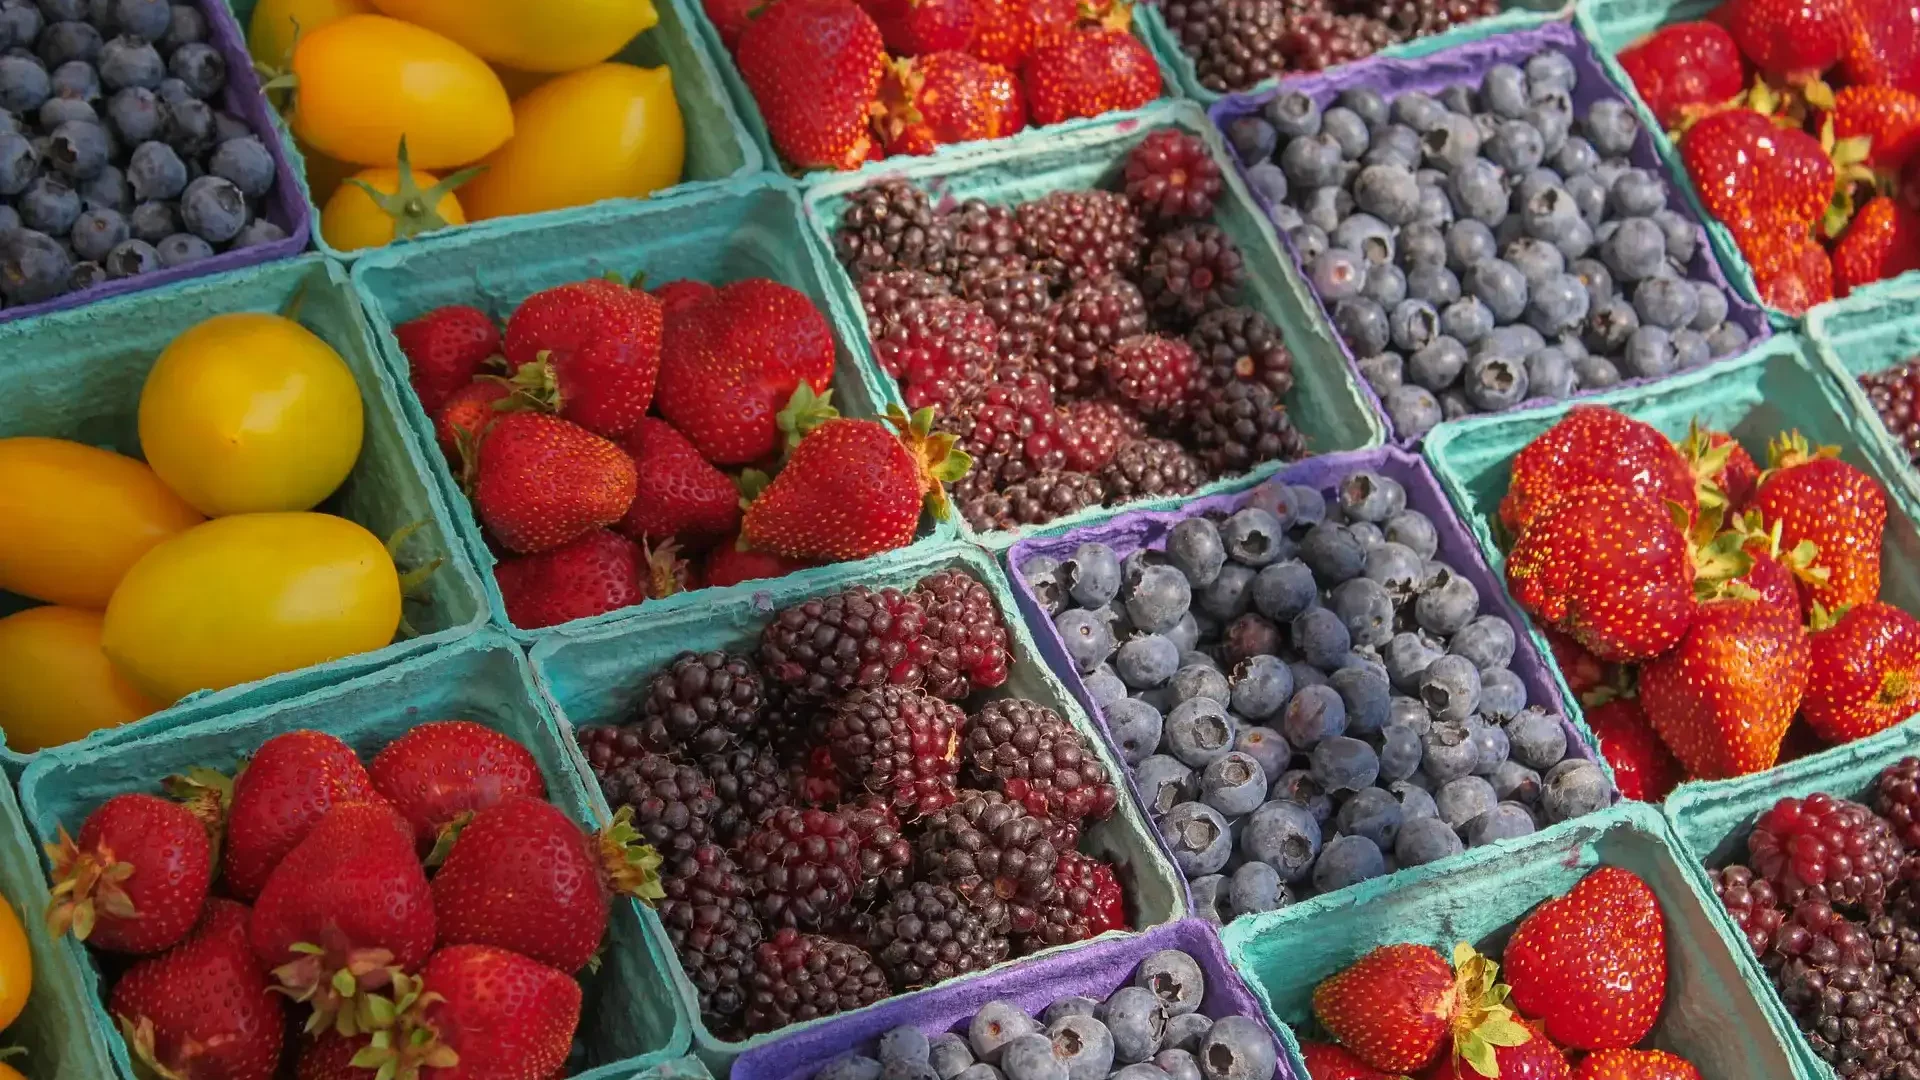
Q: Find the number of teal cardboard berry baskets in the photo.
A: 14